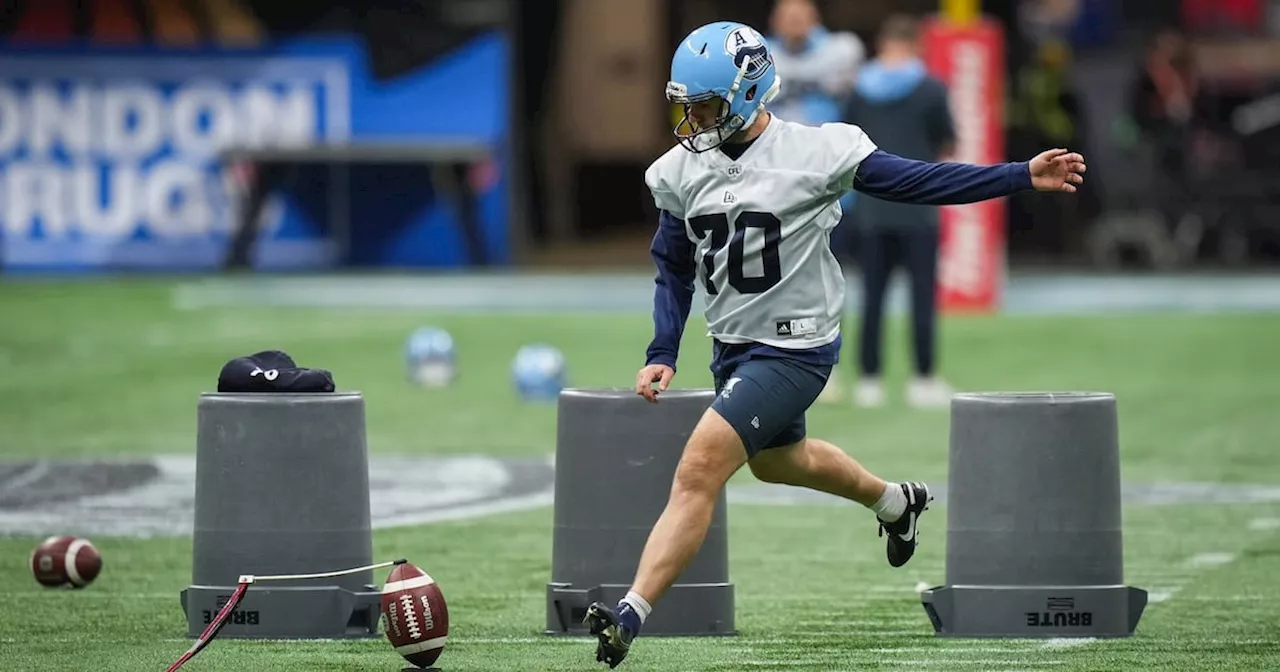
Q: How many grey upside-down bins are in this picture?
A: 3